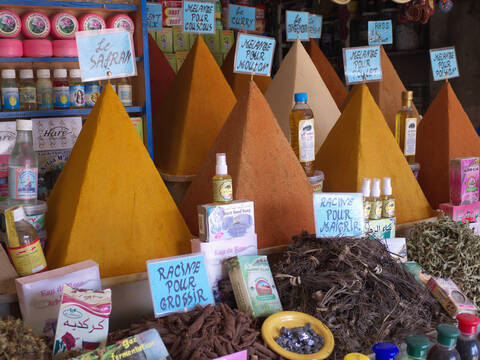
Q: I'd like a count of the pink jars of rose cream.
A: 8